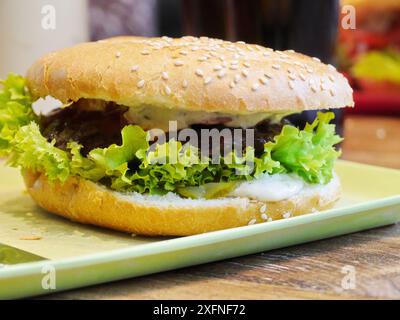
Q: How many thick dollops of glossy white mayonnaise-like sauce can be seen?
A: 1